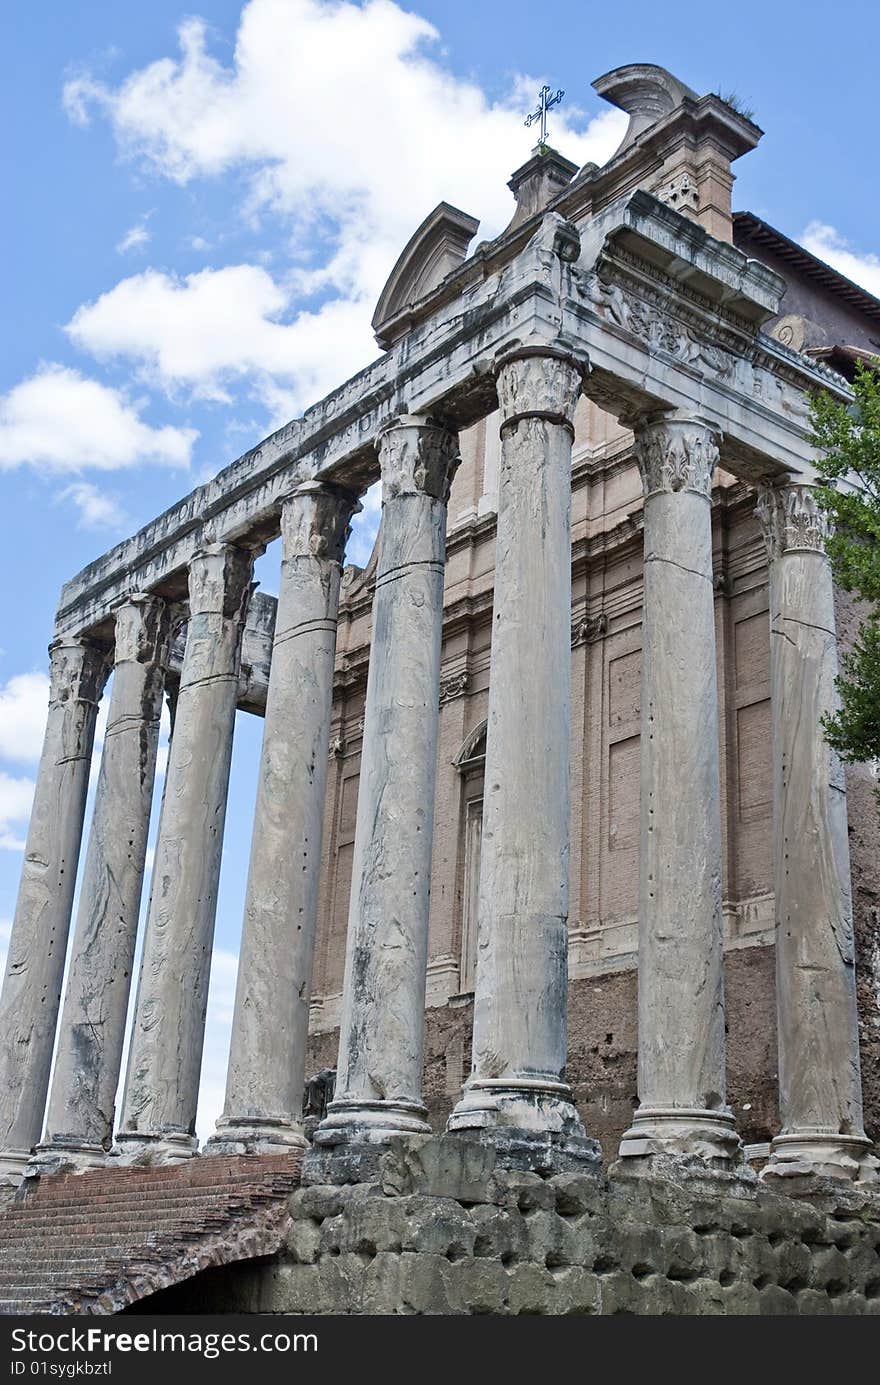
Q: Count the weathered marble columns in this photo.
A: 8